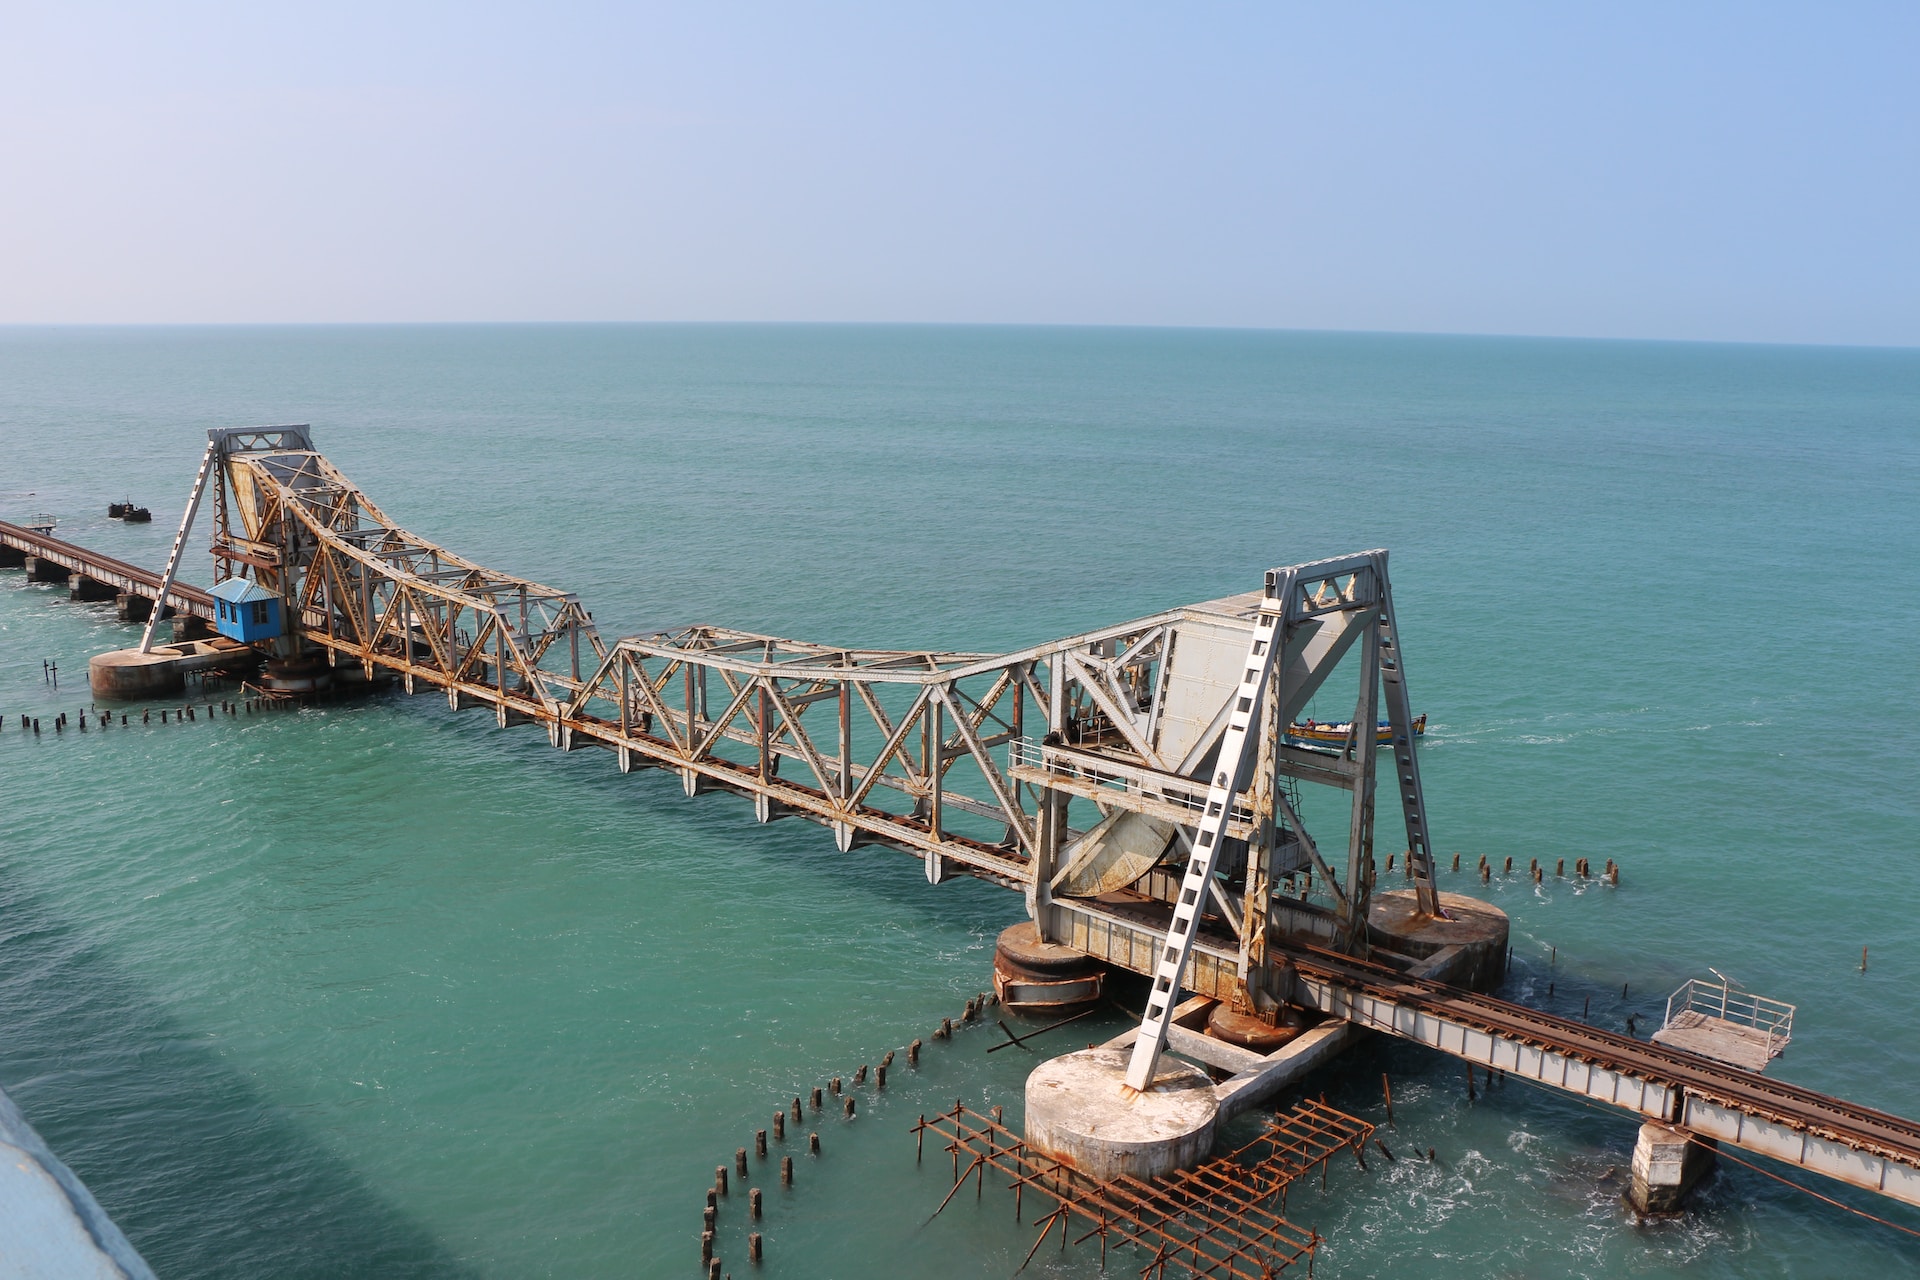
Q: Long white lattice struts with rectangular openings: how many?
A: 3